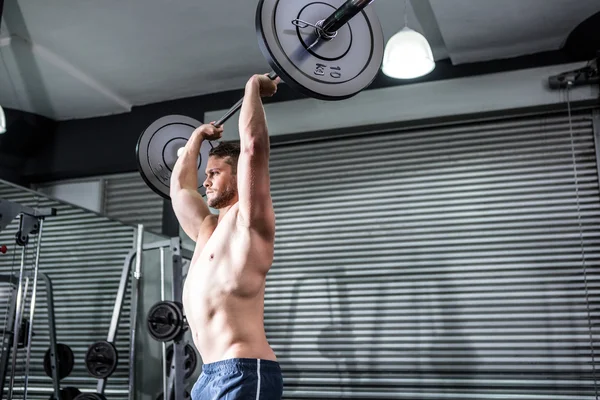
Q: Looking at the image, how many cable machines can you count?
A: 1